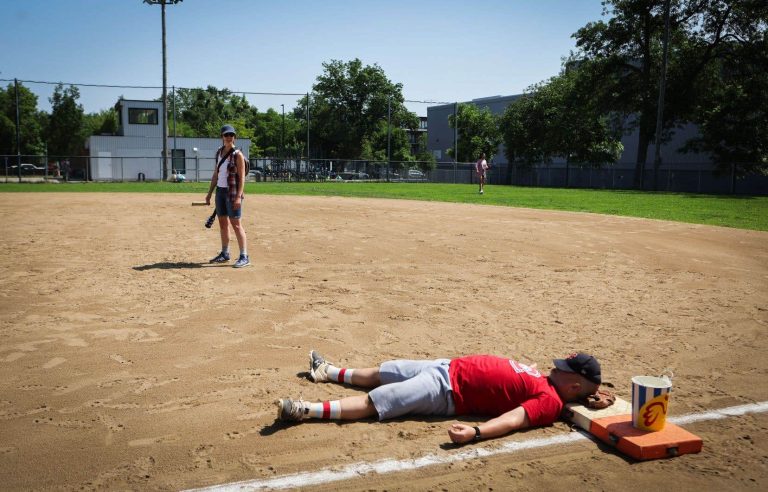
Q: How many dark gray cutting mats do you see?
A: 0